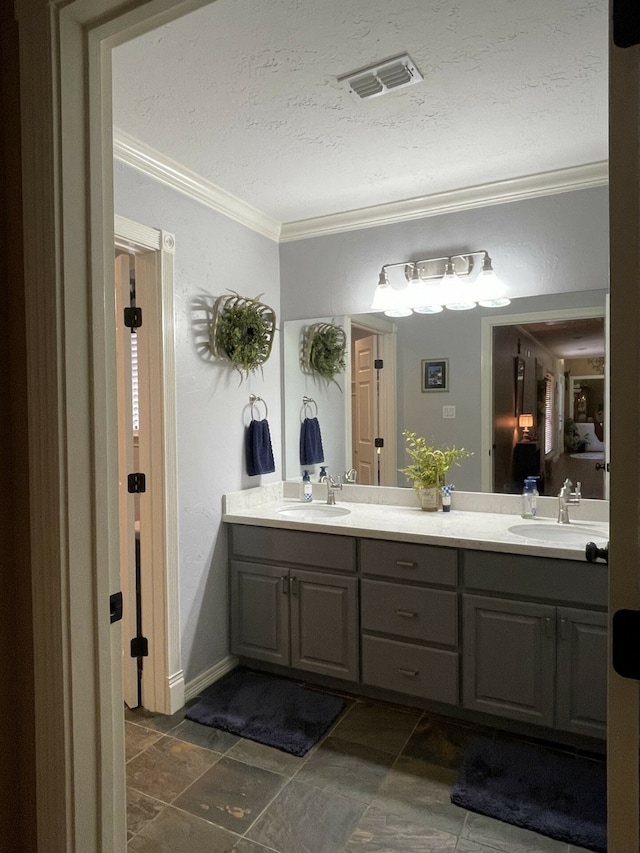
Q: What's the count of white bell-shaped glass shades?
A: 4